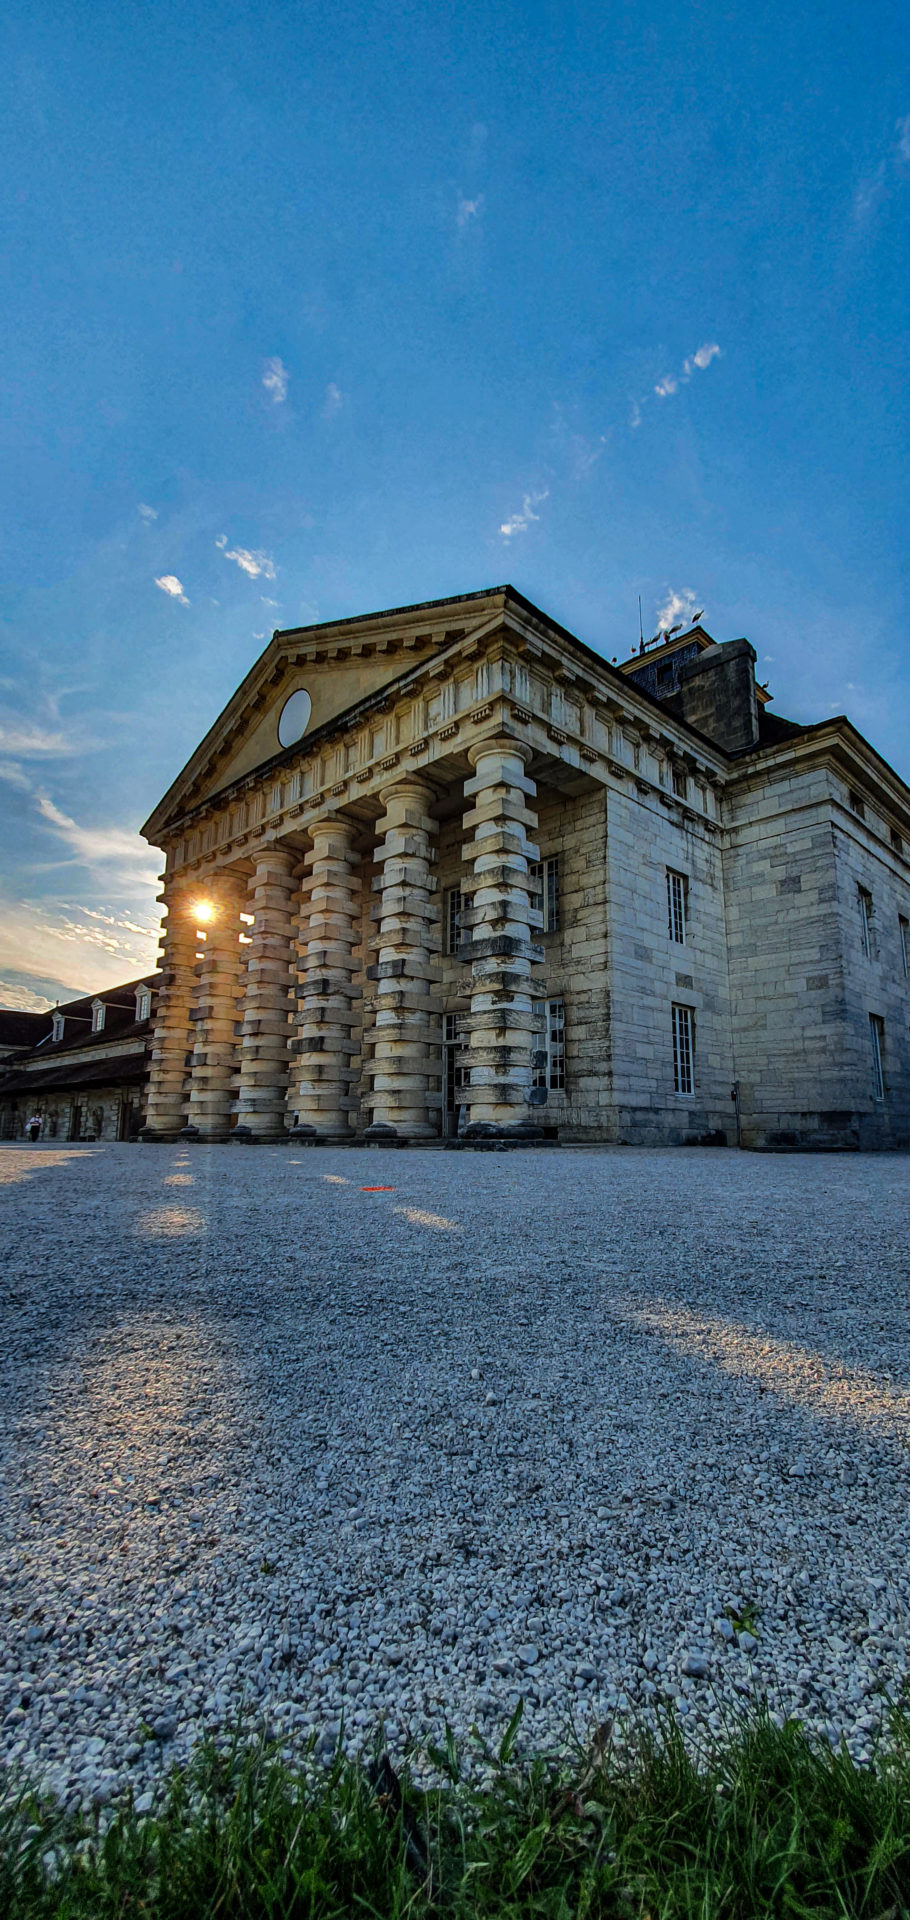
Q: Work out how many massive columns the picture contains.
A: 6